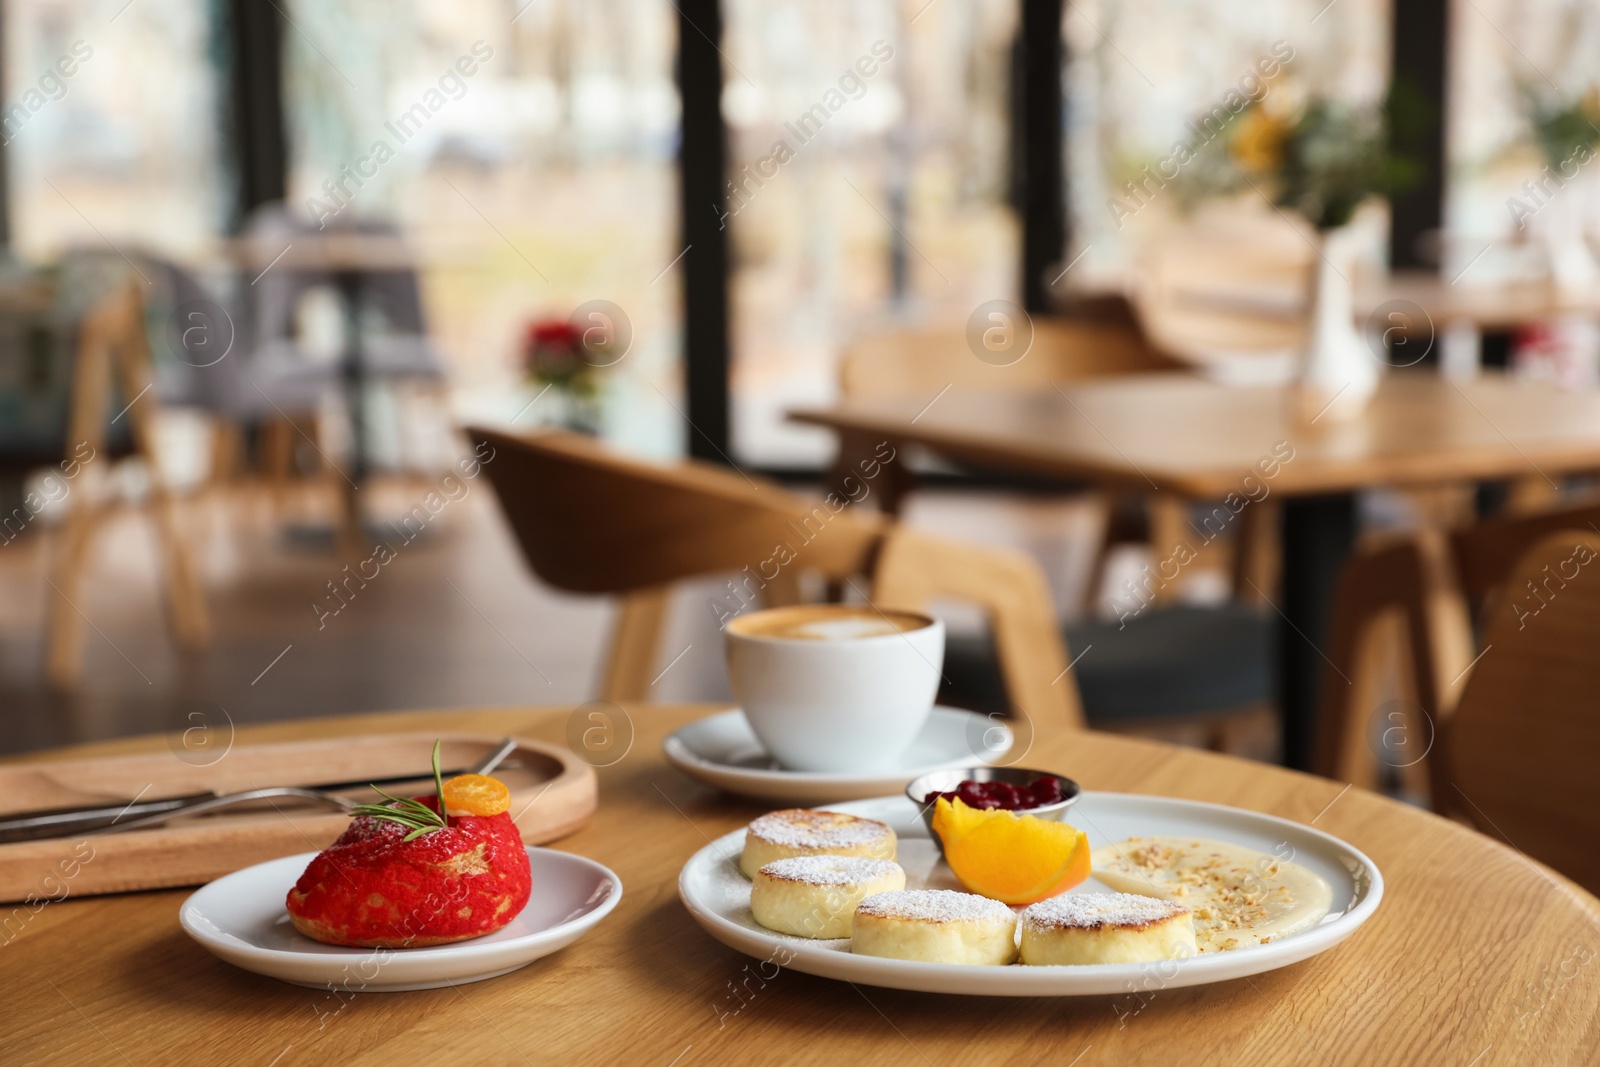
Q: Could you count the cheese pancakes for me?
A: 4